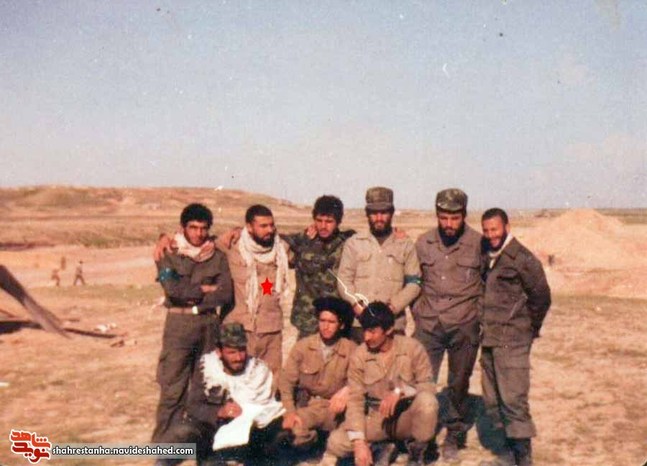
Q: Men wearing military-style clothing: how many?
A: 9